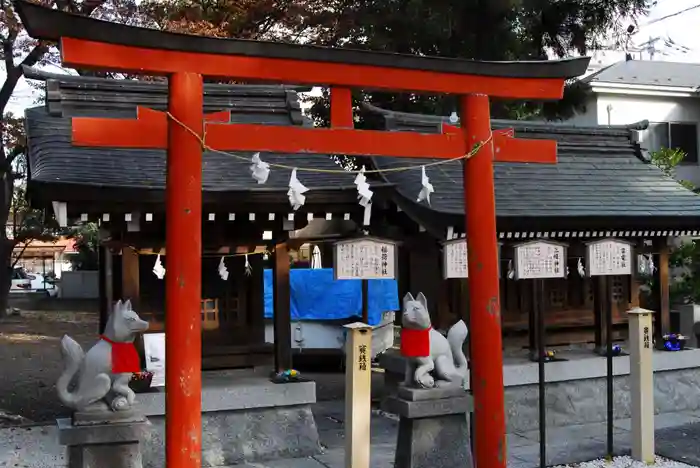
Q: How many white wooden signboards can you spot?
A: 4